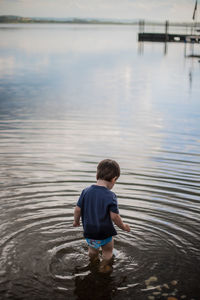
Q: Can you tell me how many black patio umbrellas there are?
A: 0